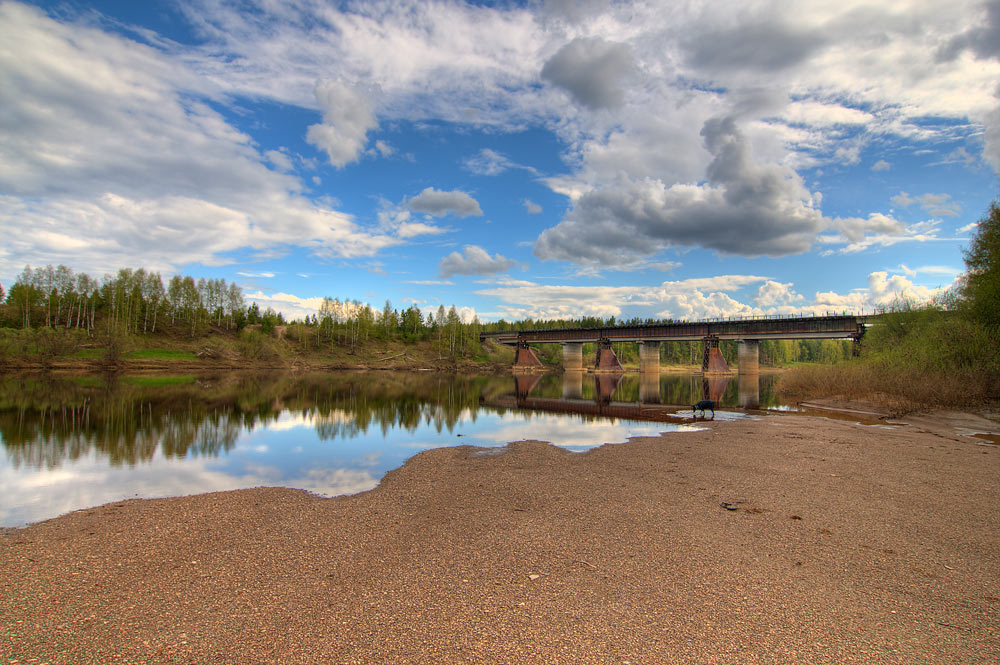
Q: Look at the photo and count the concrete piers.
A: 3